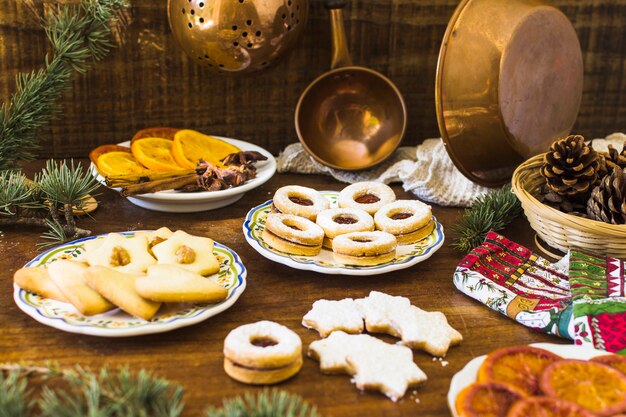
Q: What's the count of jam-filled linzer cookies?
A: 7